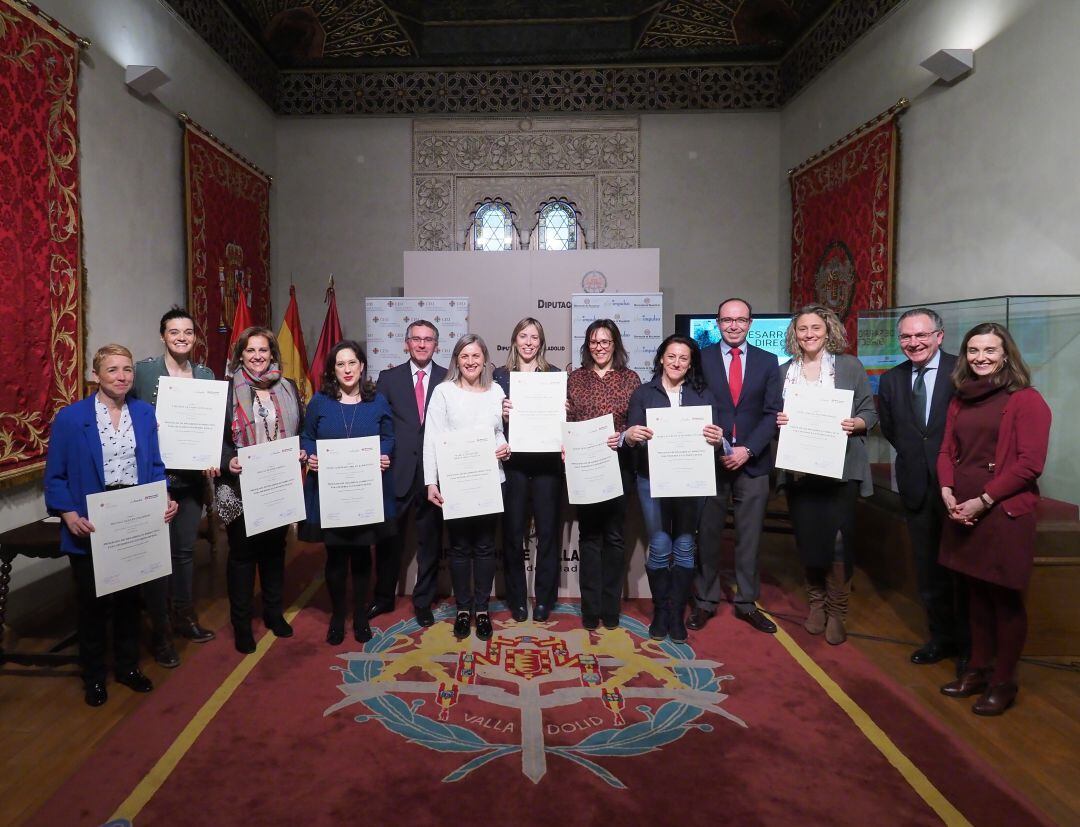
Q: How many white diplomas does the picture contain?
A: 9